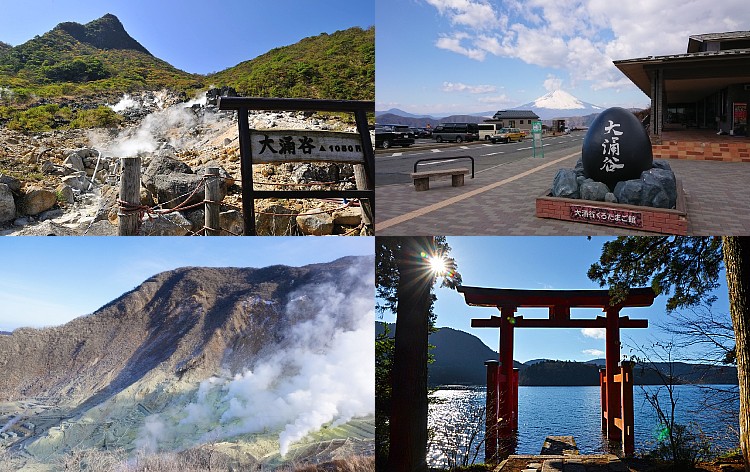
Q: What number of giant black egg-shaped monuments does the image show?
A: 1